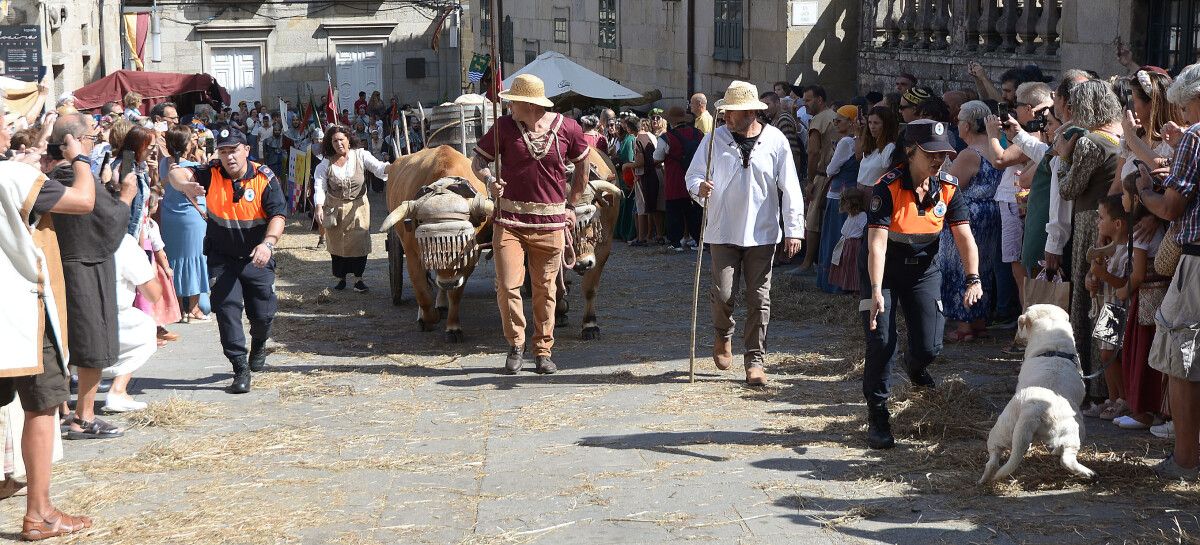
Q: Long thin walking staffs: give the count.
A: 2